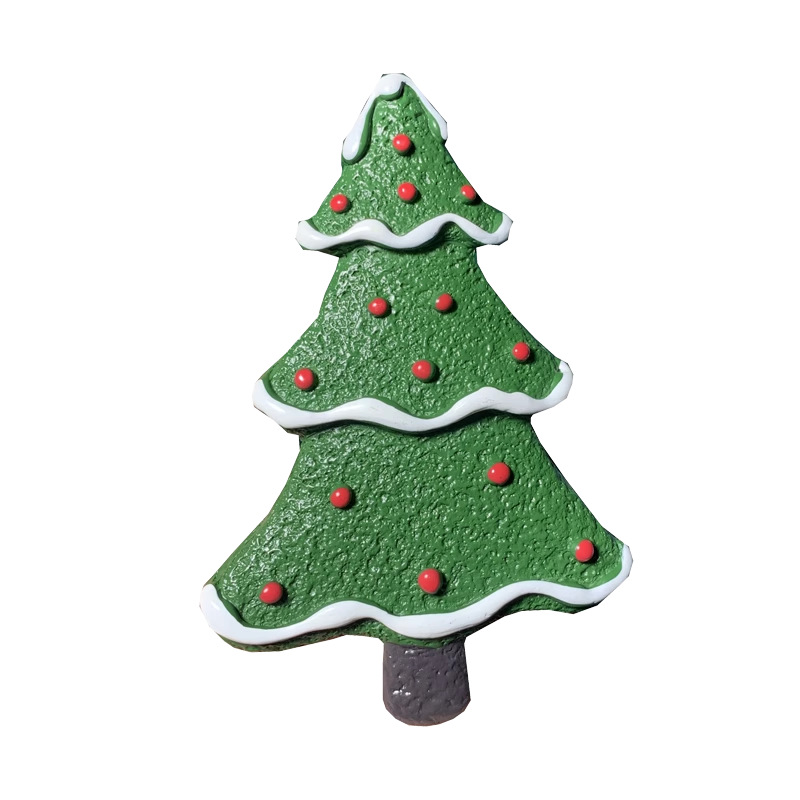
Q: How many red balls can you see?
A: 14